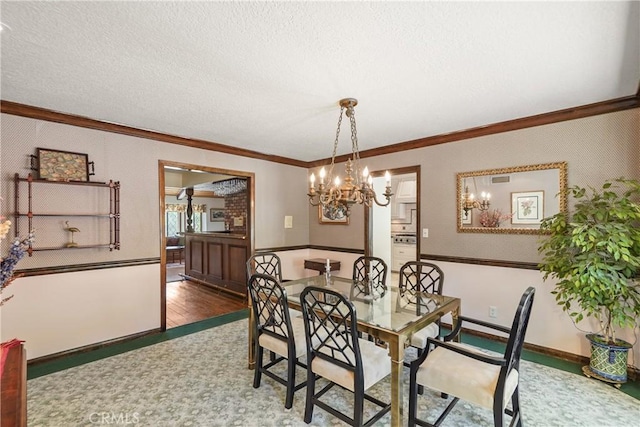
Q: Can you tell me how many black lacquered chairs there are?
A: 6